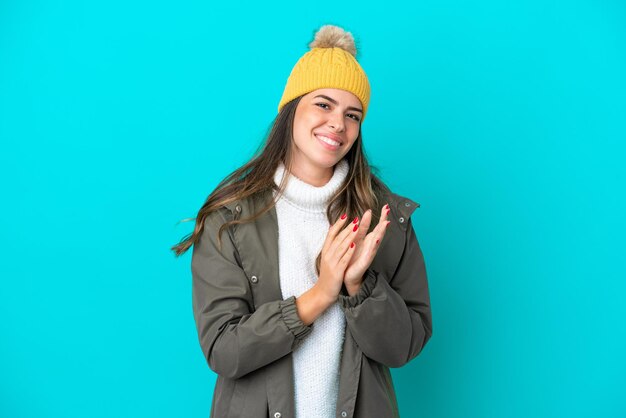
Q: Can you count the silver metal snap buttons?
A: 6